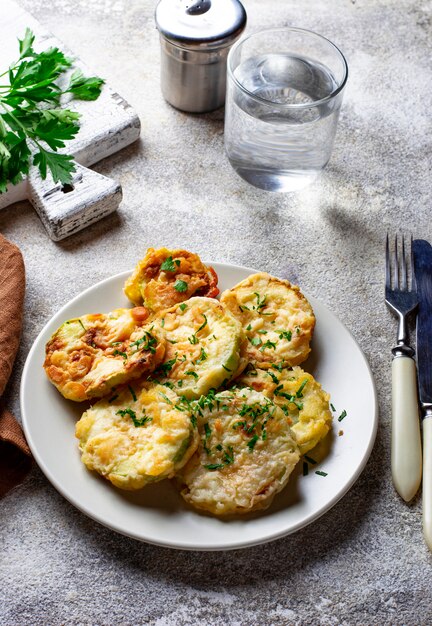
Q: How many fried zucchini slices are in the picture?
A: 7